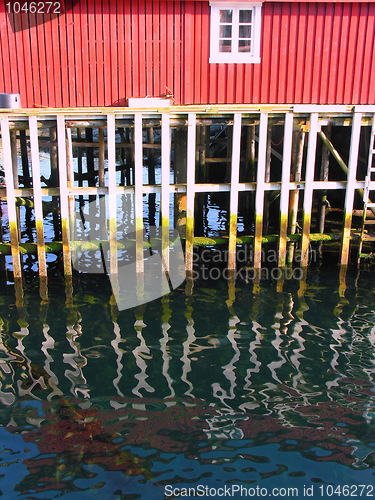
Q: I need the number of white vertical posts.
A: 12